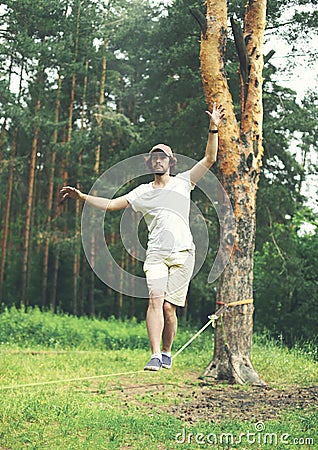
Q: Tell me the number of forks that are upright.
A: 0